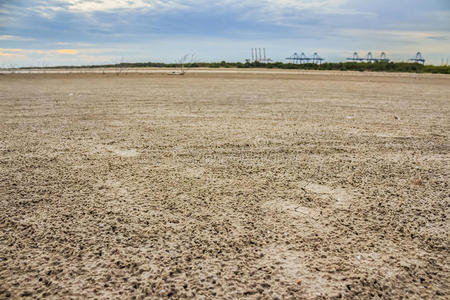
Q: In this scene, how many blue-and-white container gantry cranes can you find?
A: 7